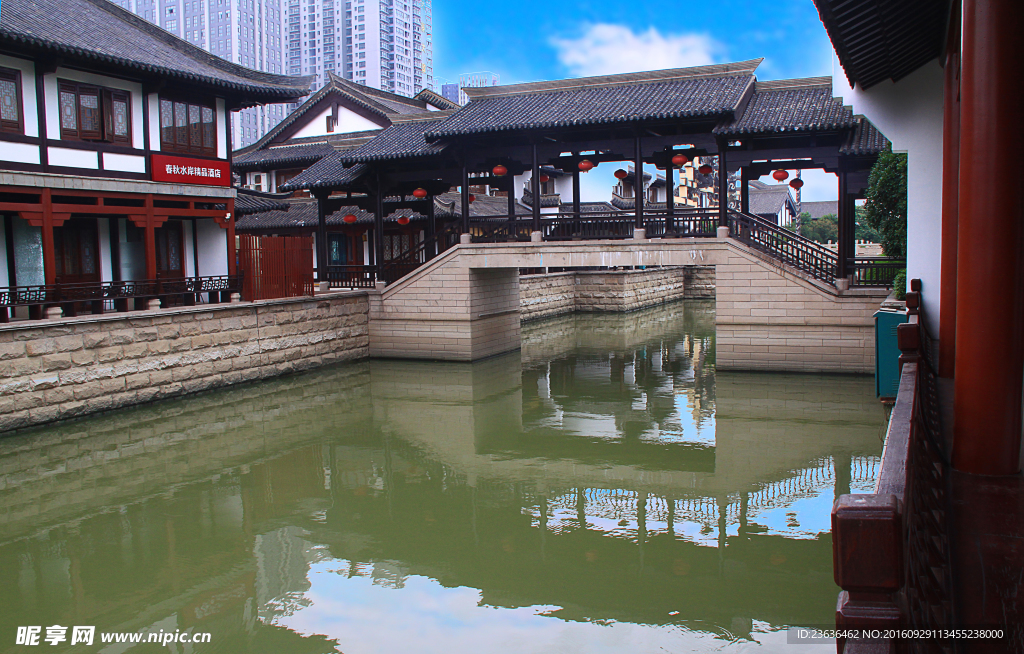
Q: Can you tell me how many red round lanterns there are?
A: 12